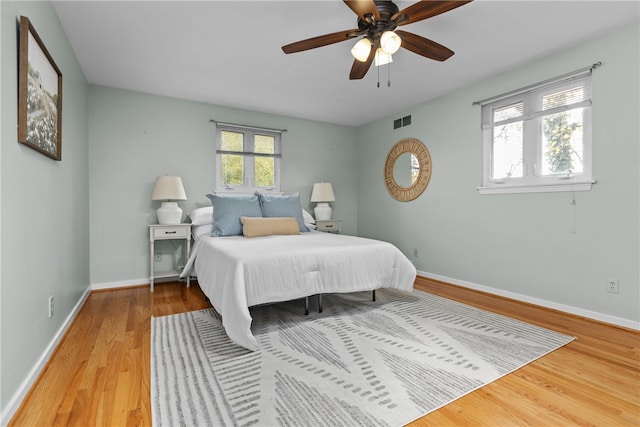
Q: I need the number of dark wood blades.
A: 5